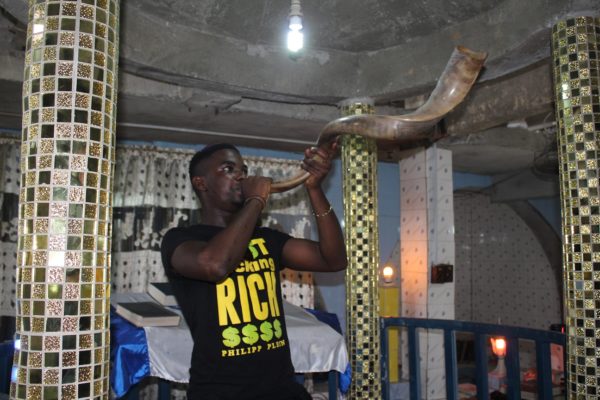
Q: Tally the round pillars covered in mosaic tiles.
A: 3